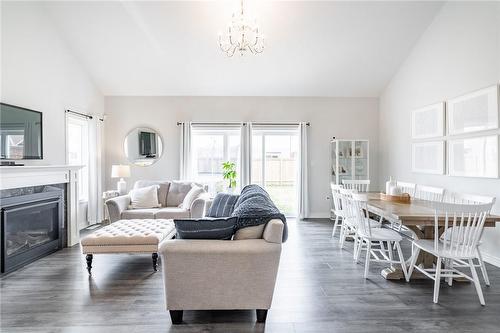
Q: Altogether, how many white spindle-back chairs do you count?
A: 8